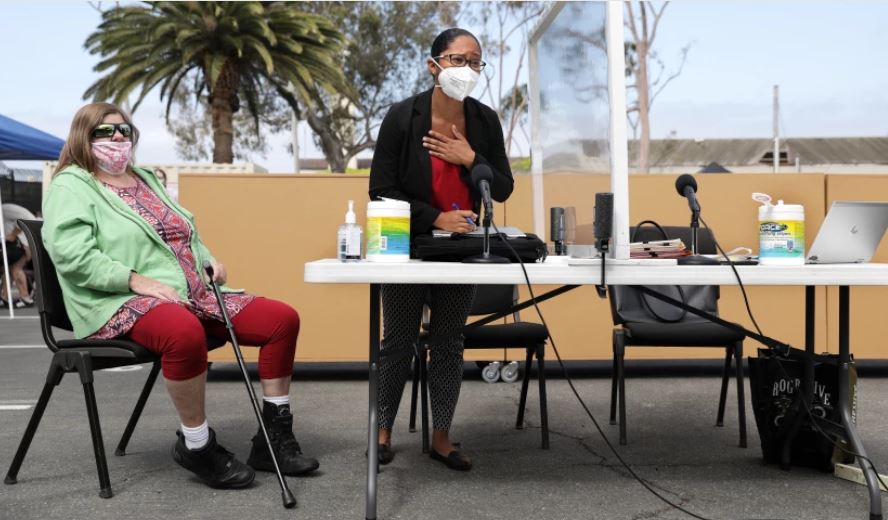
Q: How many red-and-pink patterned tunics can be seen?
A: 1